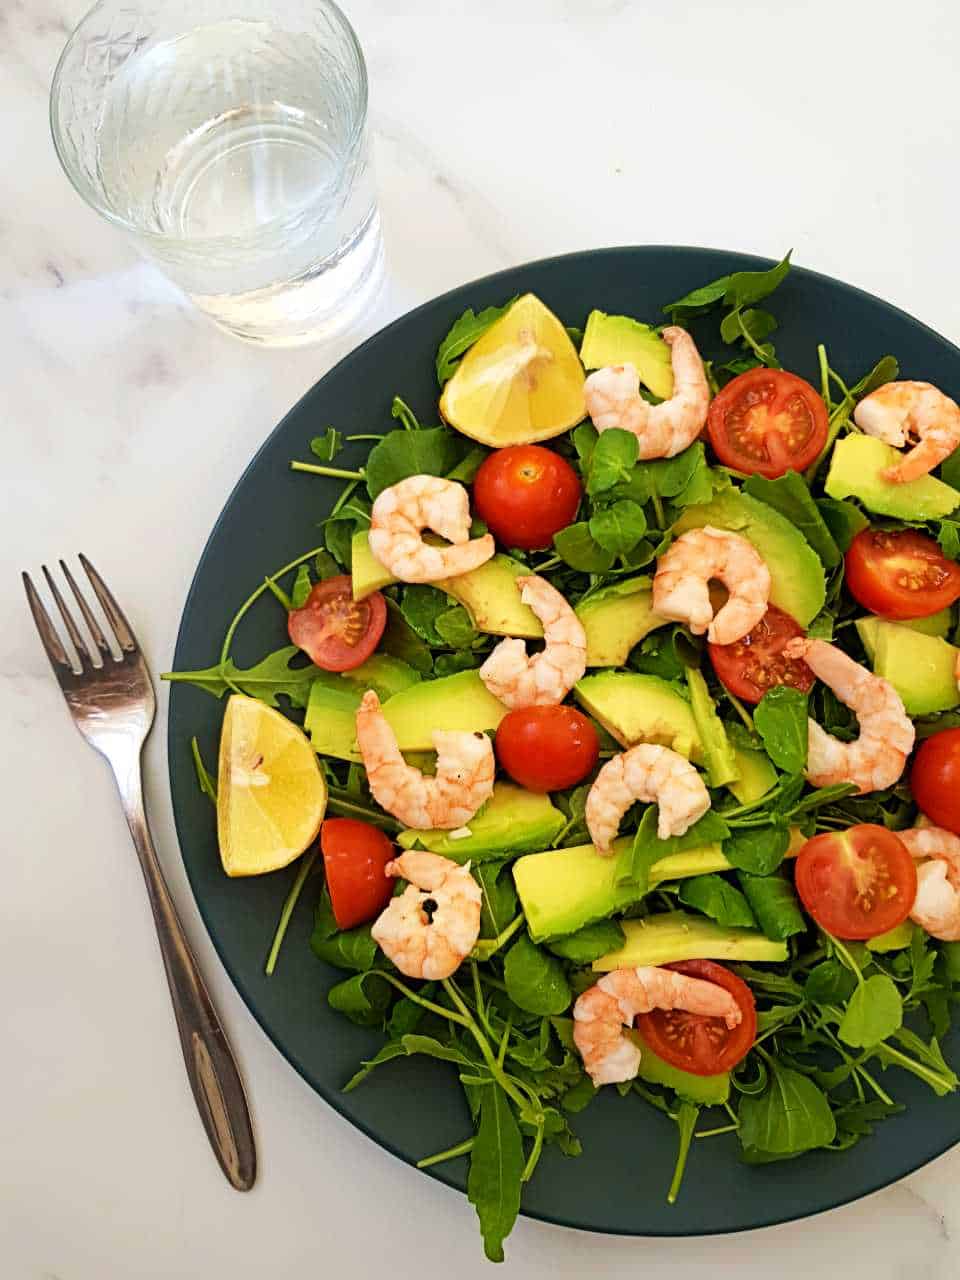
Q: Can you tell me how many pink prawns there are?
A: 11